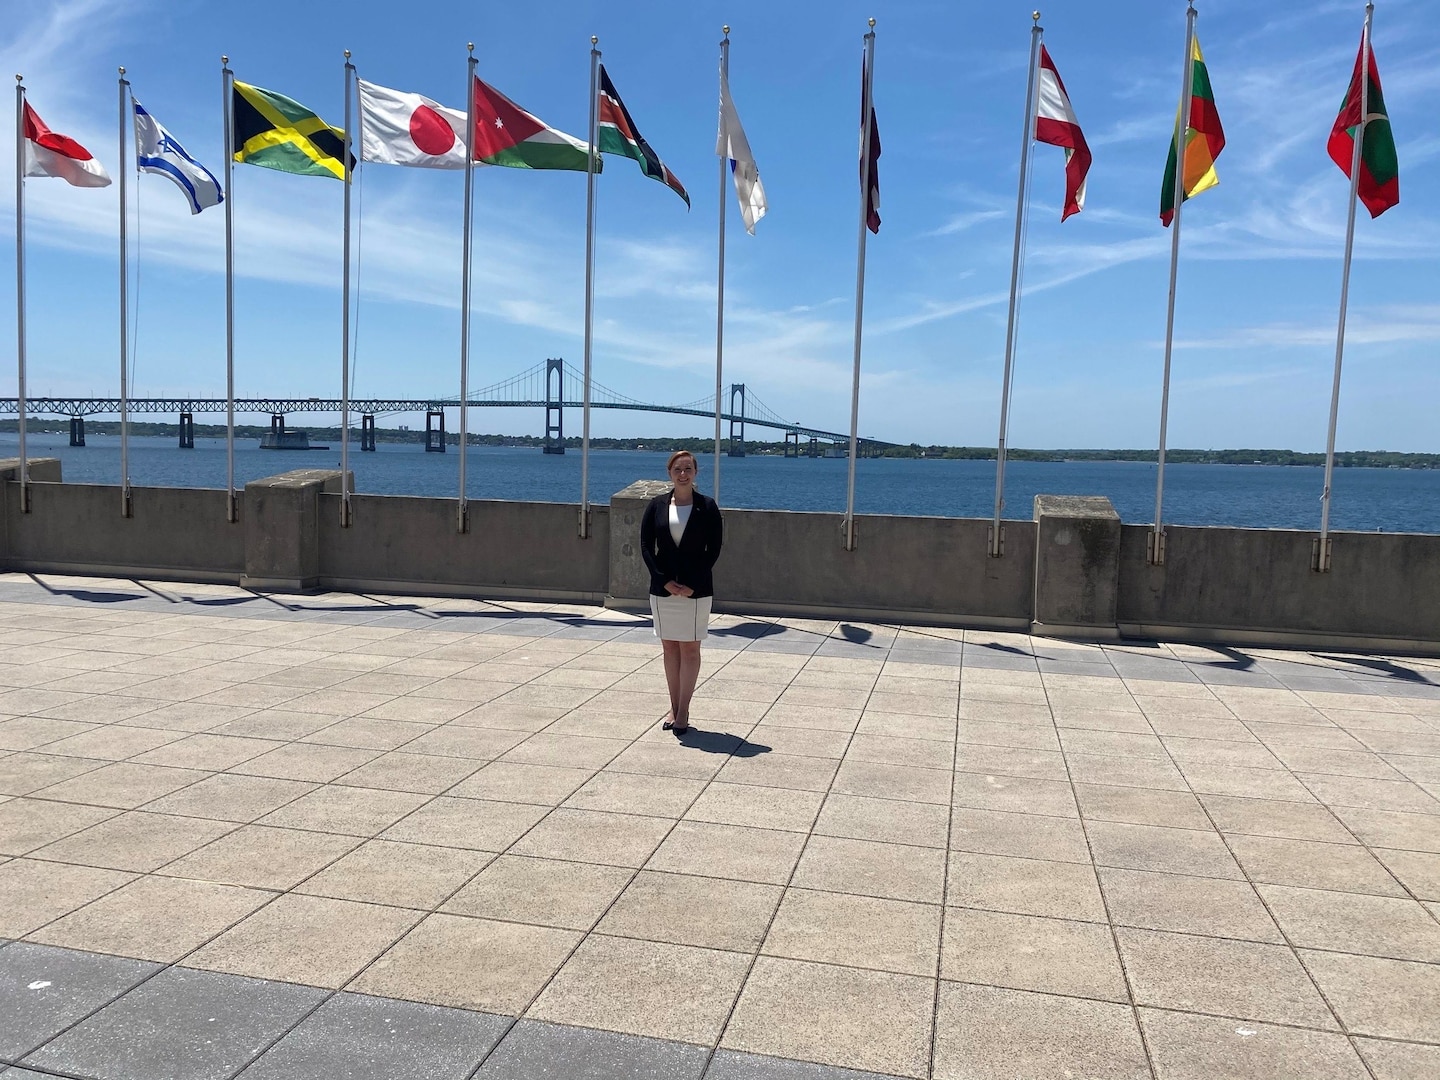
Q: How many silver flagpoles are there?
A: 11